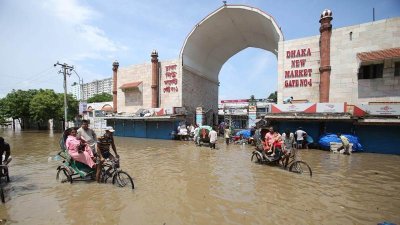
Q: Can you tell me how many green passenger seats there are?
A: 1